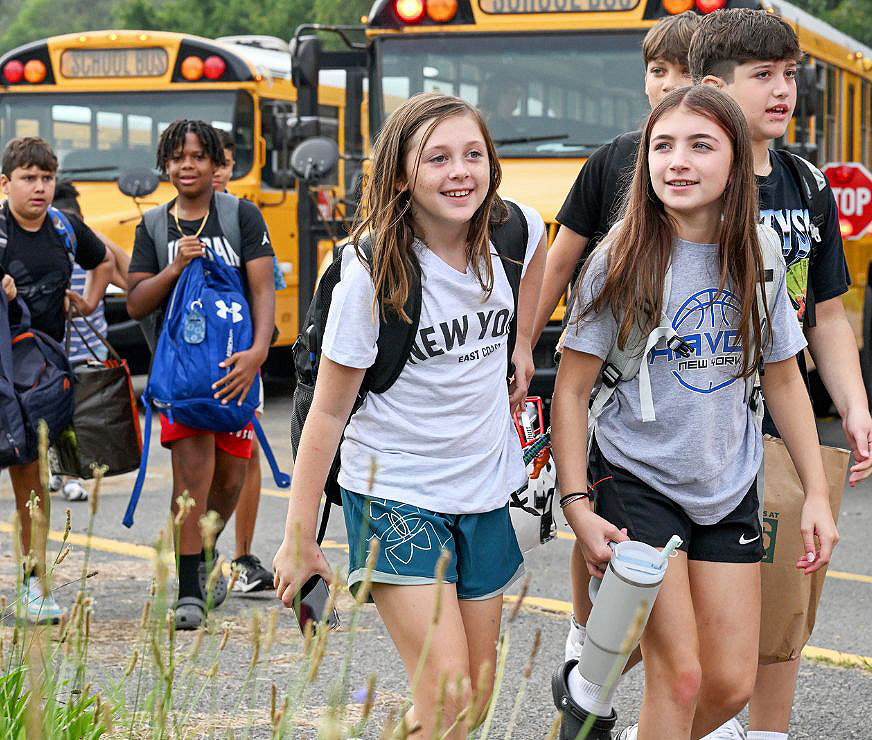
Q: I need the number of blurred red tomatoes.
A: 0